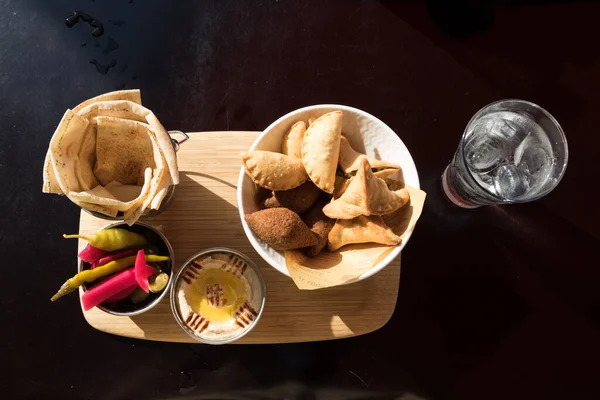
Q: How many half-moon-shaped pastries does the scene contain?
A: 3